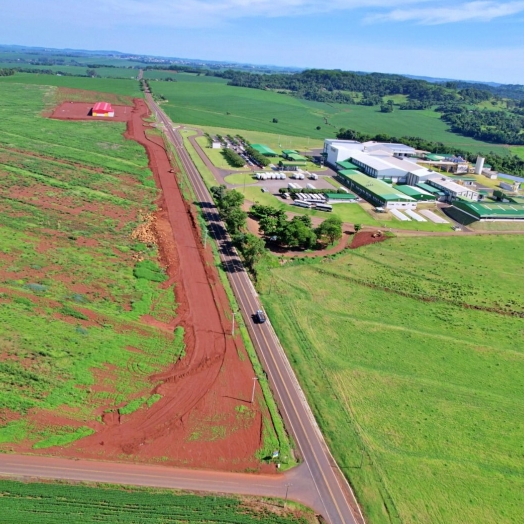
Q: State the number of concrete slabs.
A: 3